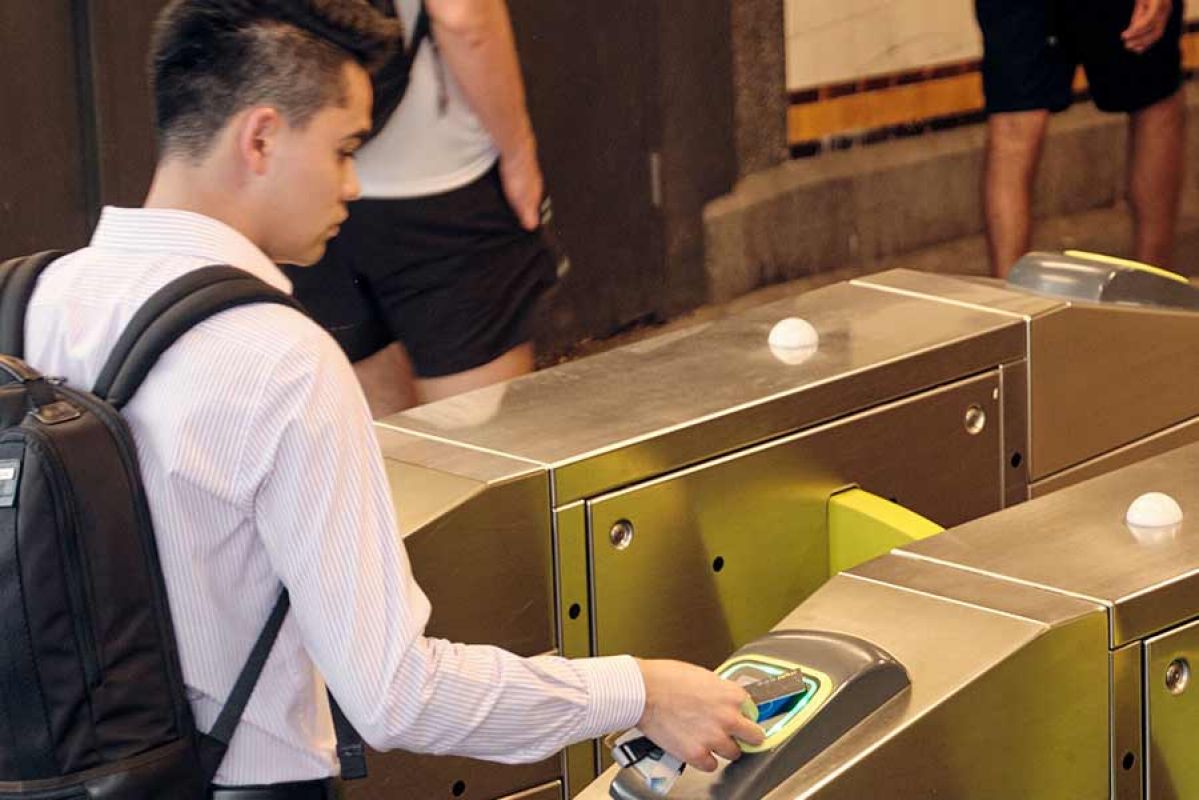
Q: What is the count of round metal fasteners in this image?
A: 3